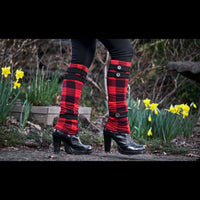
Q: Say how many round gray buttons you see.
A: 3